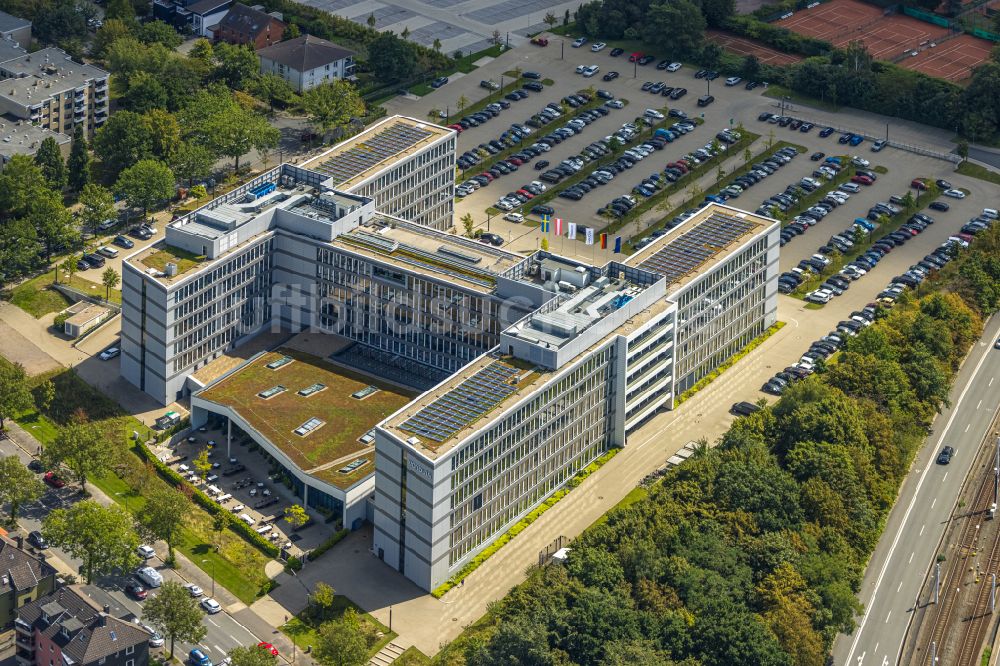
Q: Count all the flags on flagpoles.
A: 6